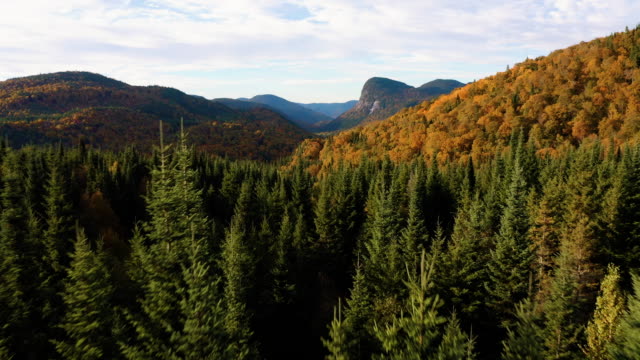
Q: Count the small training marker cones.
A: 0